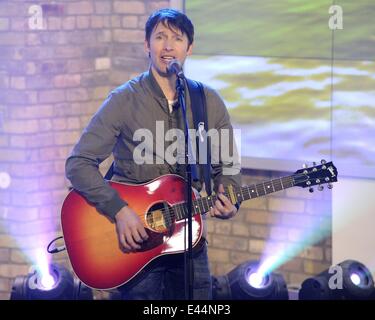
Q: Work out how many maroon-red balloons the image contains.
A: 0